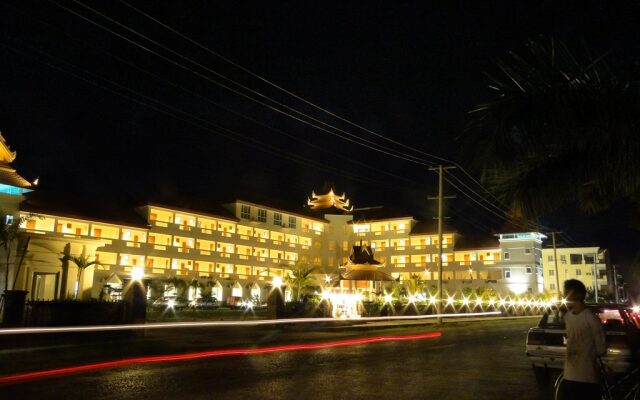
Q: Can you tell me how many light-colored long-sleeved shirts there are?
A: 1